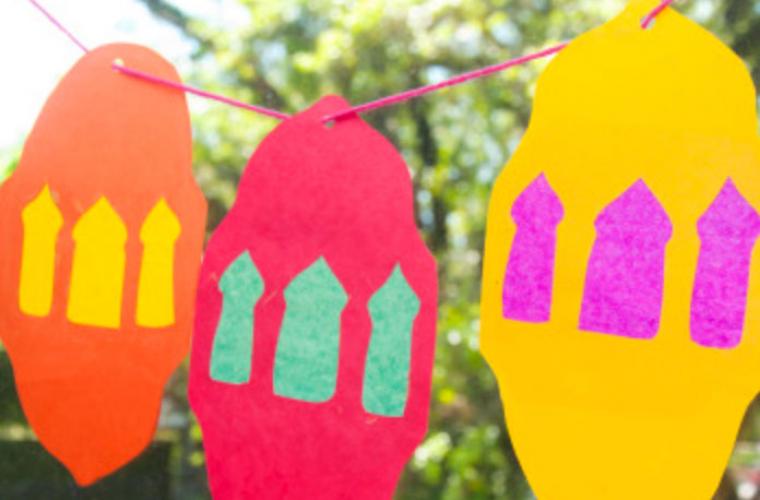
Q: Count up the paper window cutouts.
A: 9